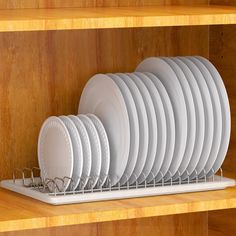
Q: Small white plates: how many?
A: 5